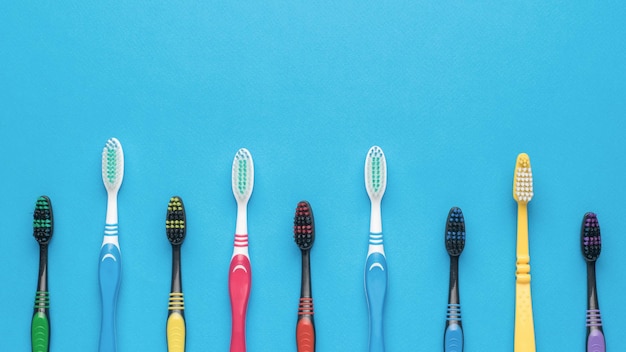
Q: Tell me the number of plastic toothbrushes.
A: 9